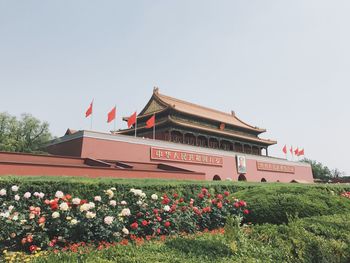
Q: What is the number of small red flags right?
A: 4